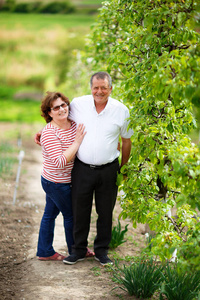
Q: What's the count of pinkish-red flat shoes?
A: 2